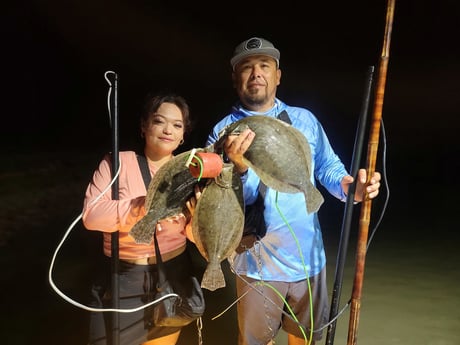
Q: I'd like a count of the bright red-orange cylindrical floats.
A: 1